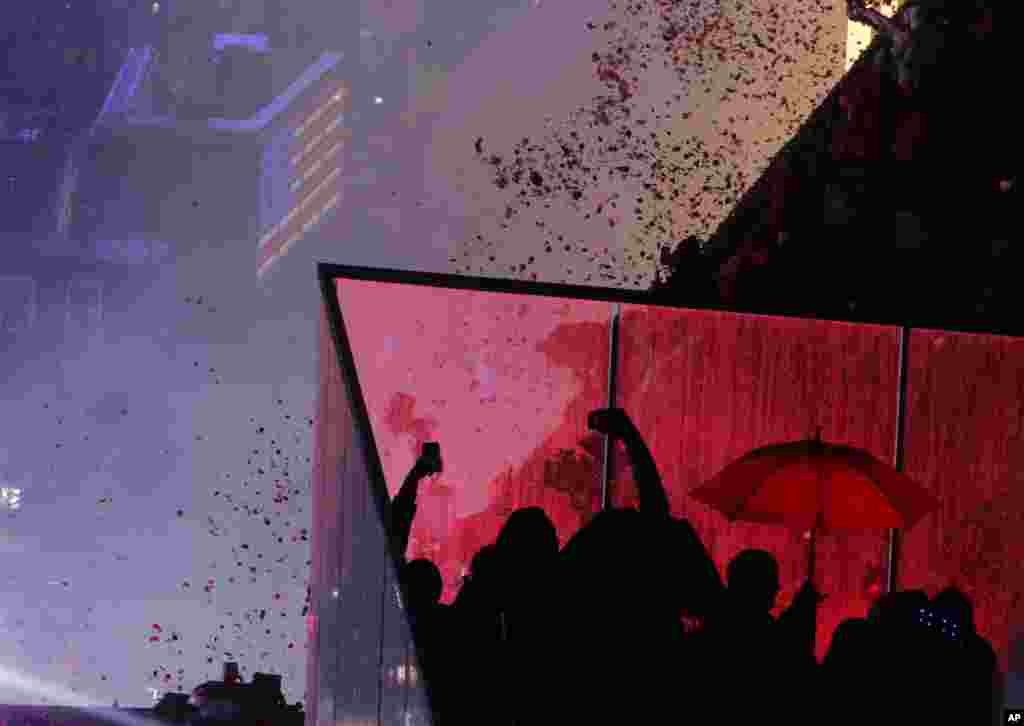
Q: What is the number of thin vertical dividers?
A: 2